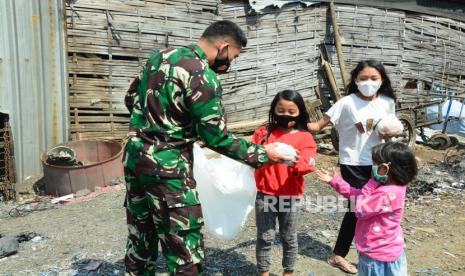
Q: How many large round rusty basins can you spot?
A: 1